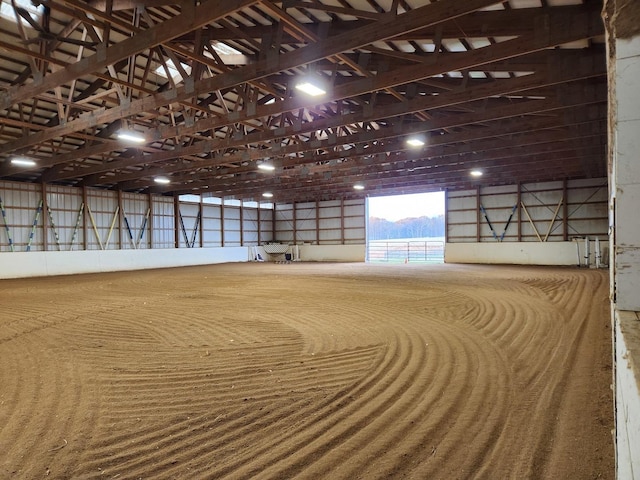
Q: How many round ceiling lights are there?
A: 0